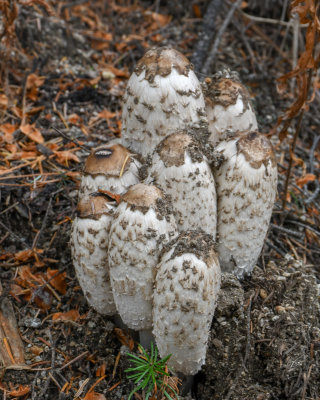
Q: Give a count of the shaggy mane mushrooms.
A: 8